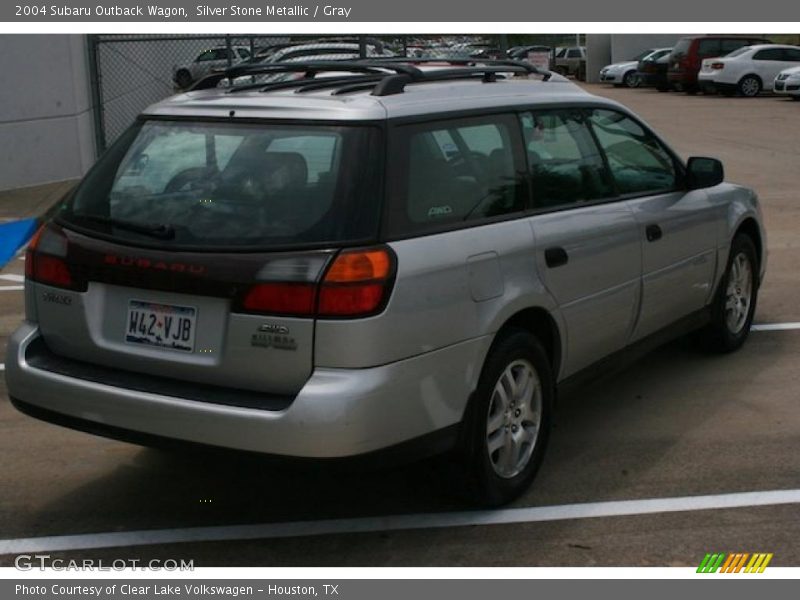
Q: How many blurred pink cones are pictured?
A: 0